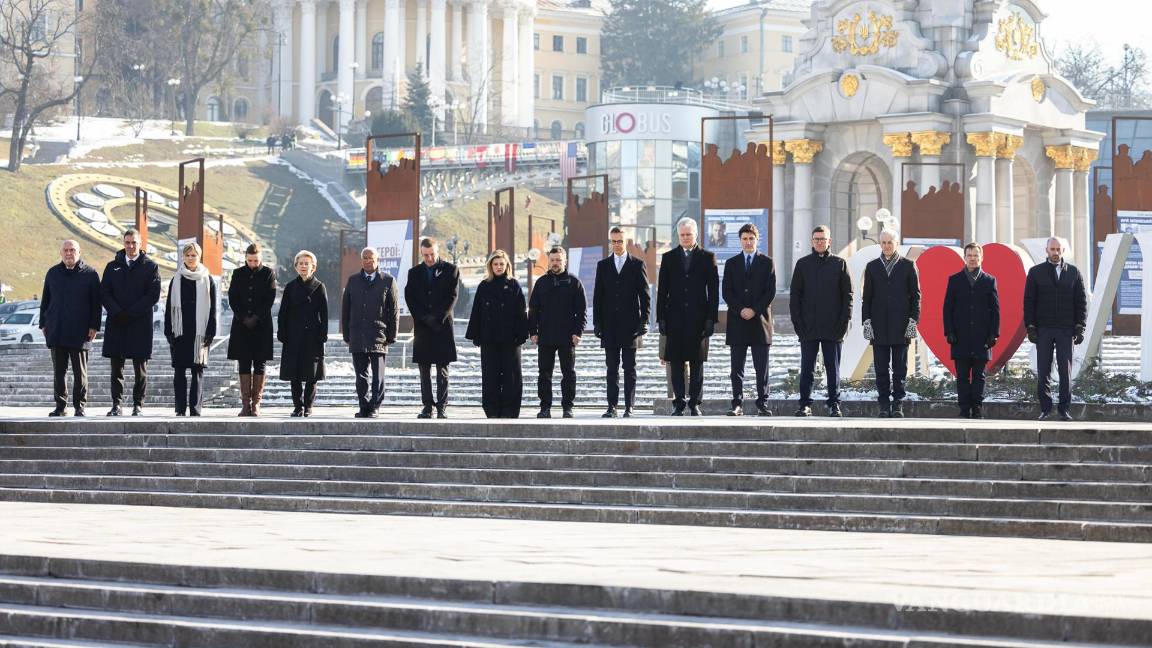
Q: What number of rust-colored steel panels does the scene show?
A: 14